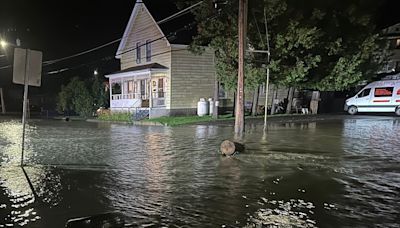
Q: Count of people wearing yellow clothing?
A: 0